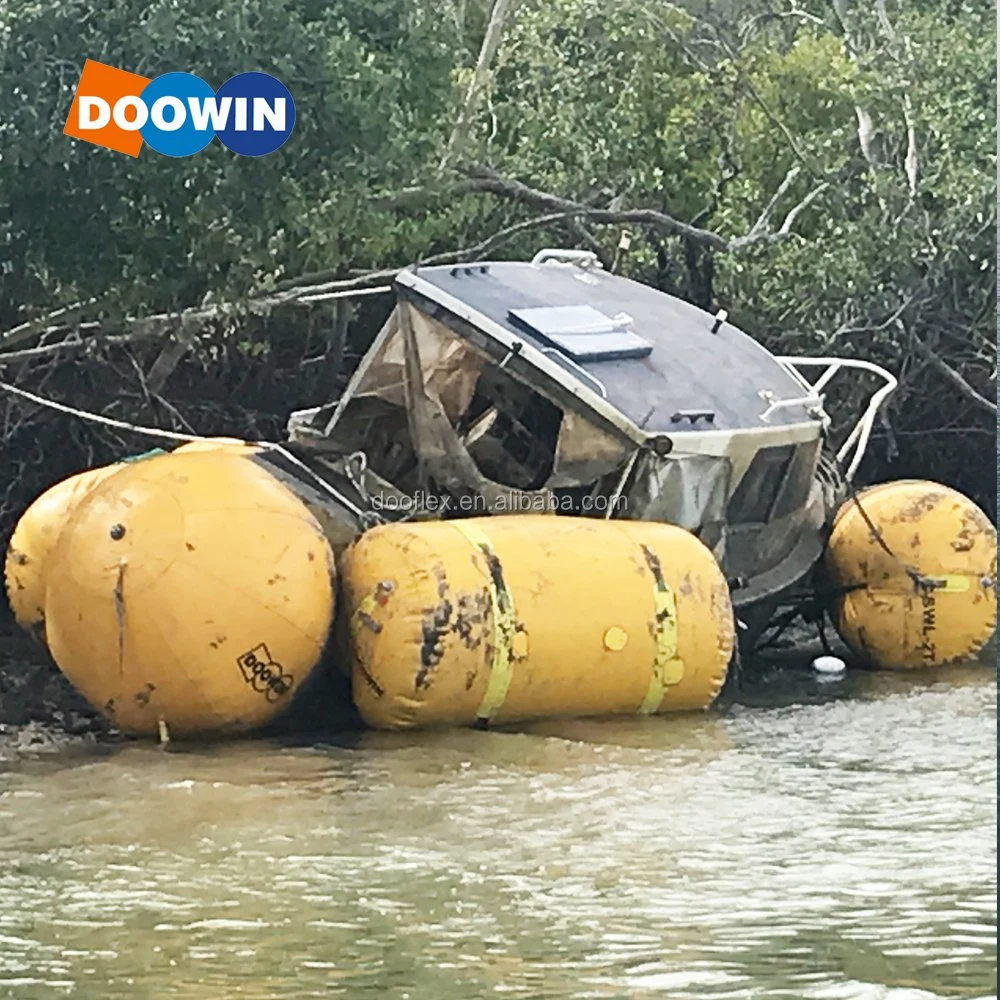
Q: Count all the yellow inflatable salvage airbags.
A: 4